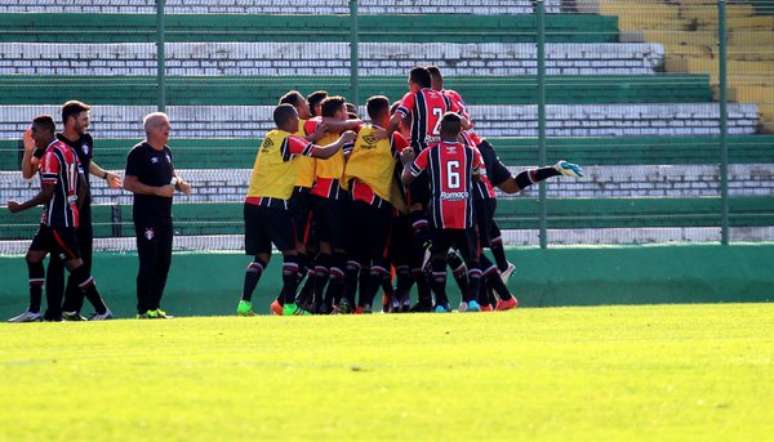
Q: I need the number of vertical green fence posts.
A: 4